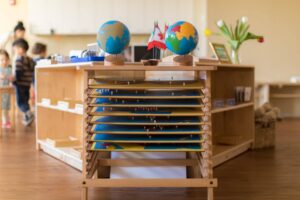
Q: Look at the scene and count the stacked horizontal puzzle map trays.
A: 8